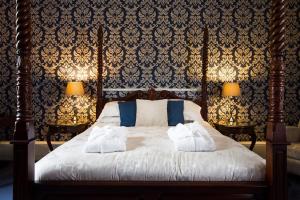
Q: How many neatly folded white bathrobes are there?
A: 2